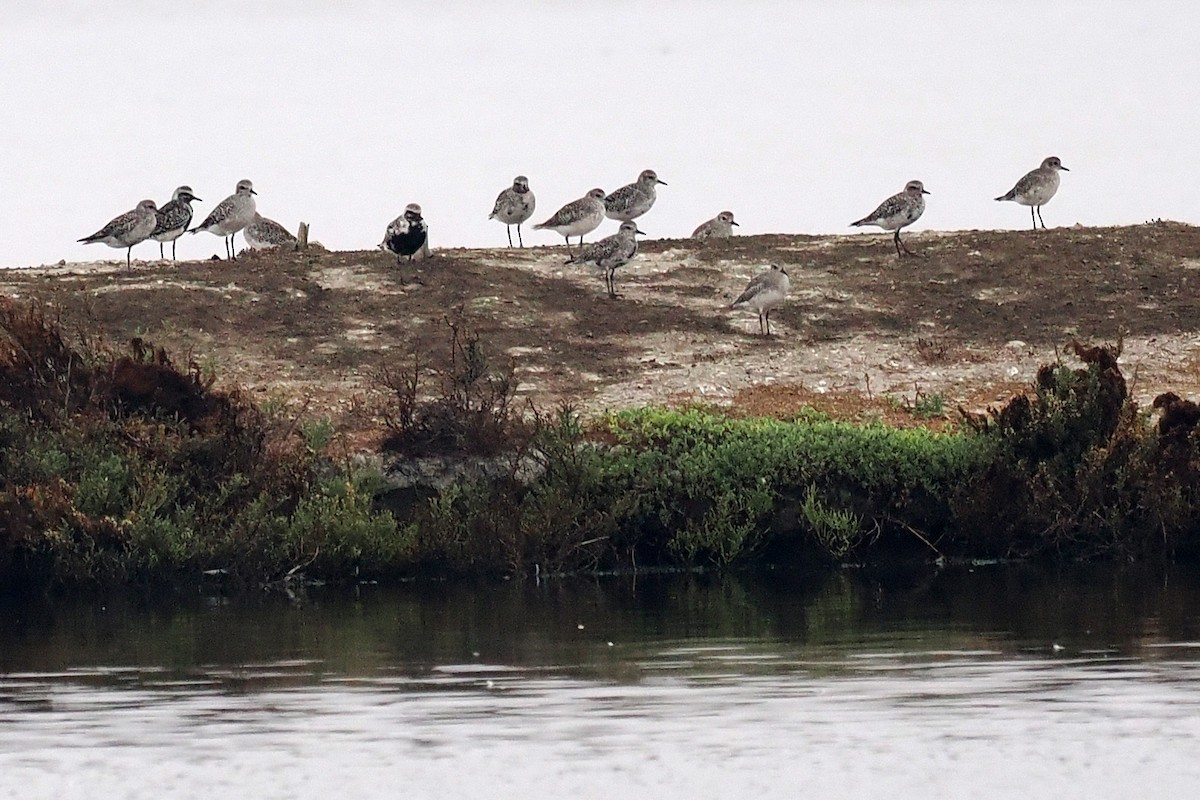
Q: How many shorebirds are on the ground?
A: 13